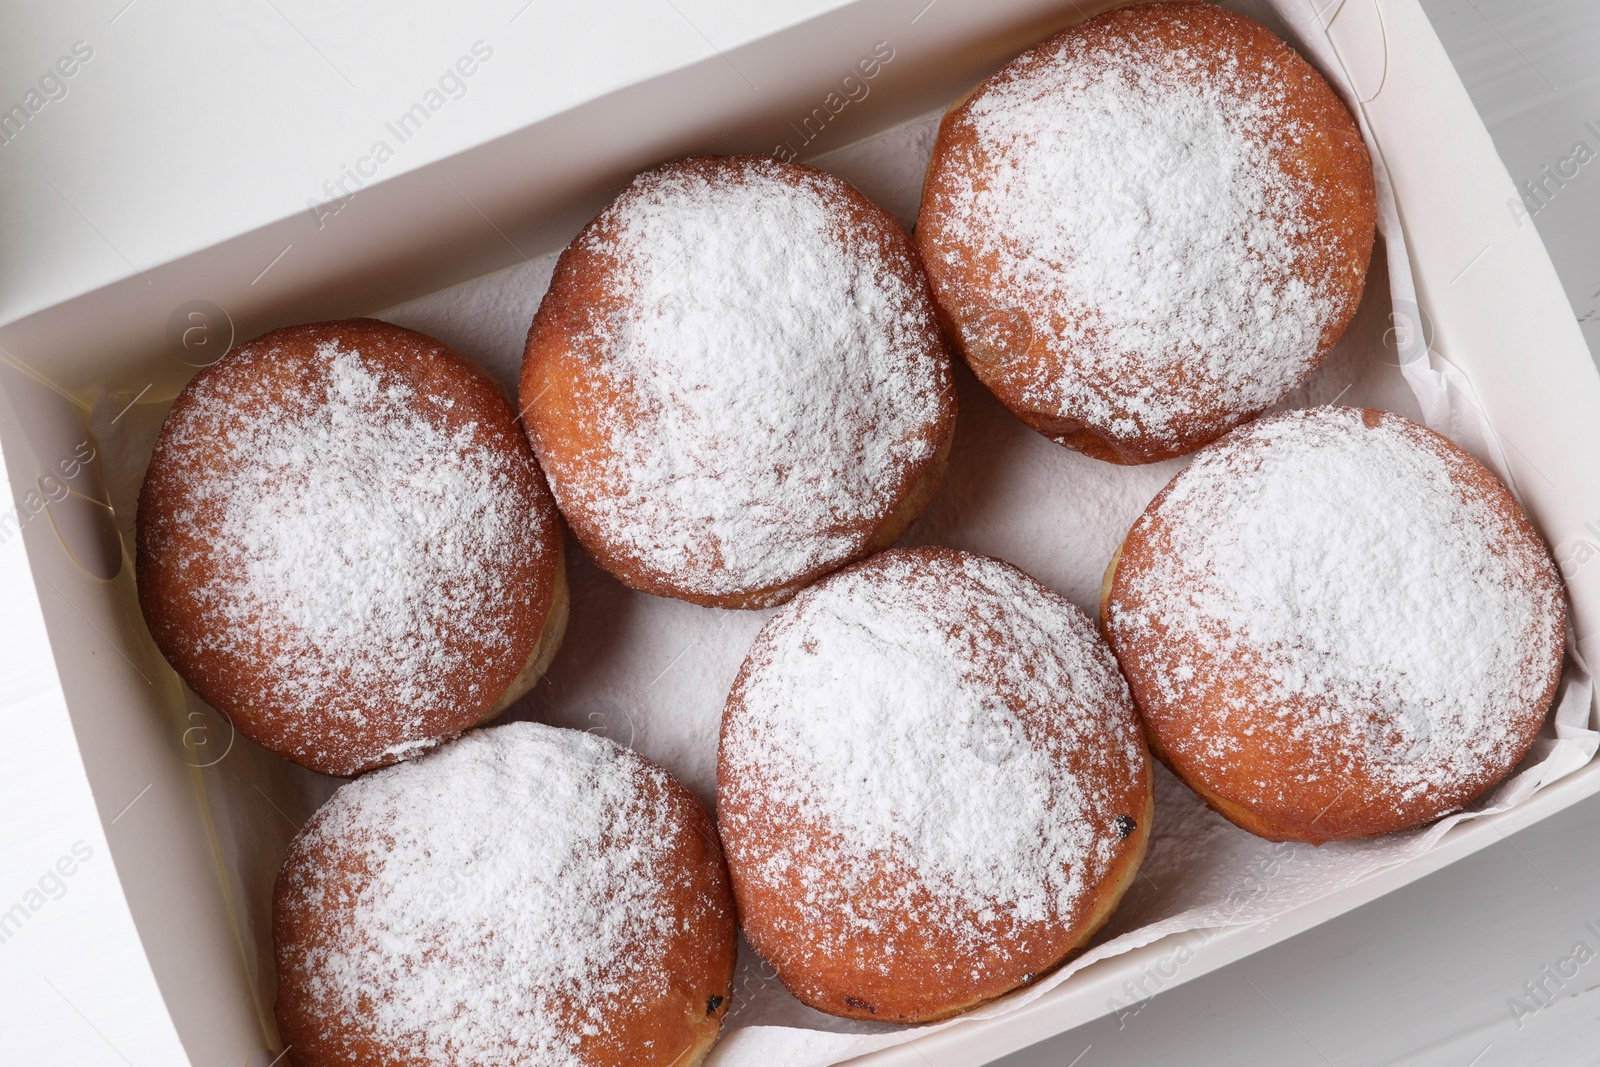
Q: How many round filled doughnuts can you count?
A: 6